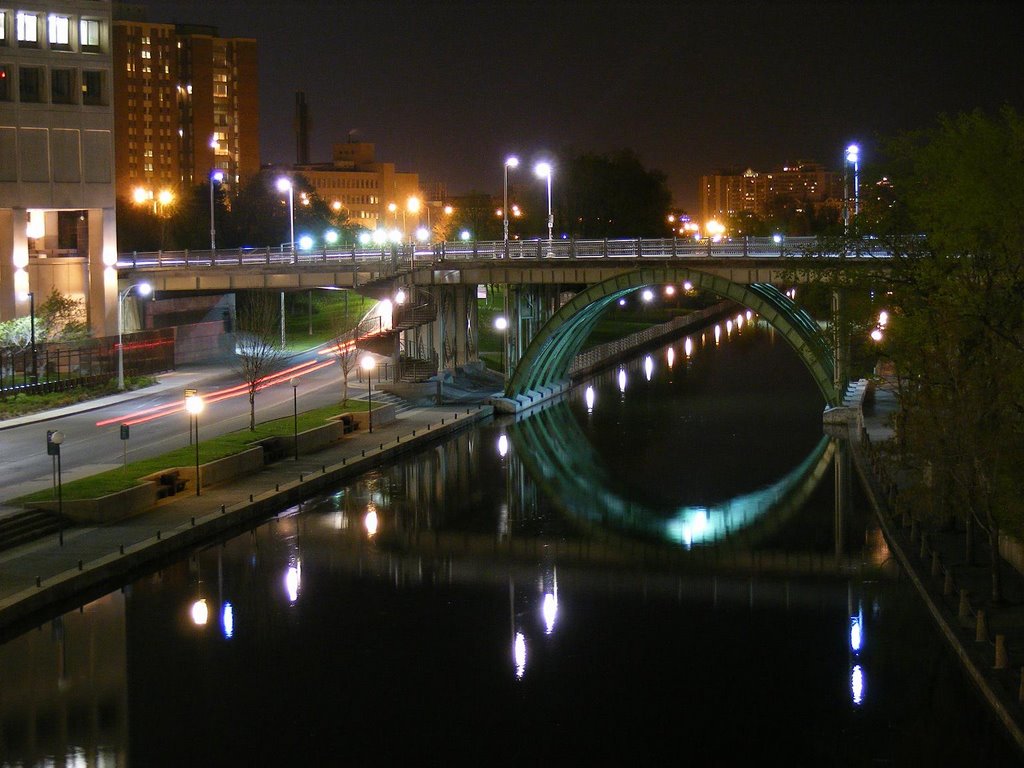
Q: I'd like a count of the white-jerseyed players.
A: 0